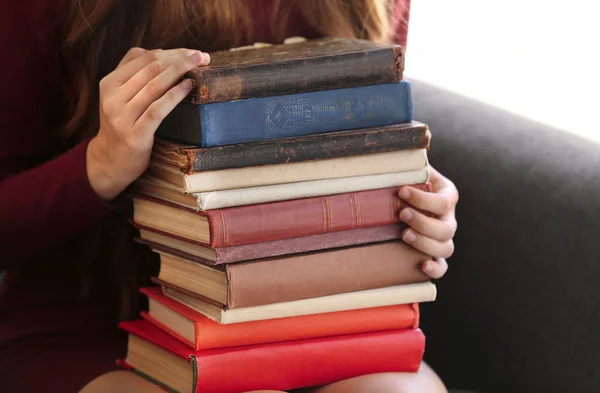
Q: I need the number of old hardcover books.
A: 11